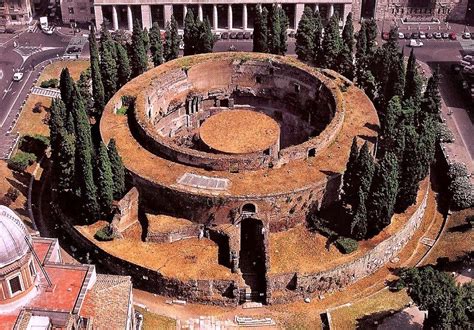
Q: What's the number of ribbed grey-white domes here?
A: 1